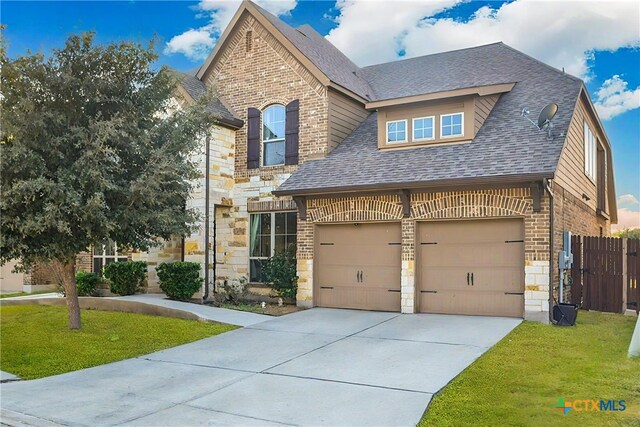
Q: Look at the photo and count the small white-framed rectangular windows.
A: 3